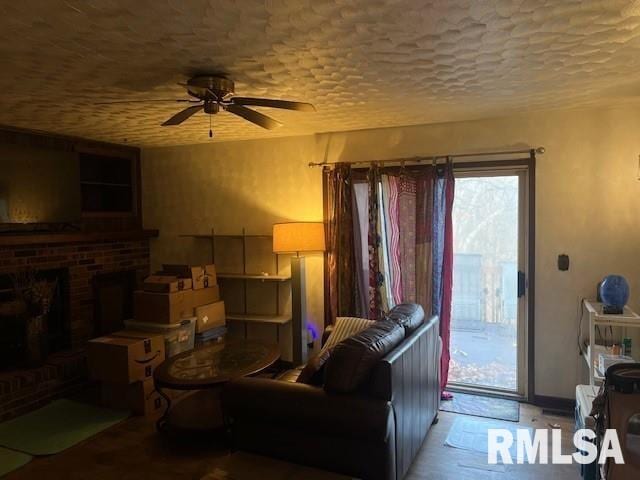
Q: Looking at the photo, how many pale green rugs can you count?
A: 2